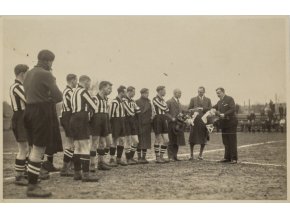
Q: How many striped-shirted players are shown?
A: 7